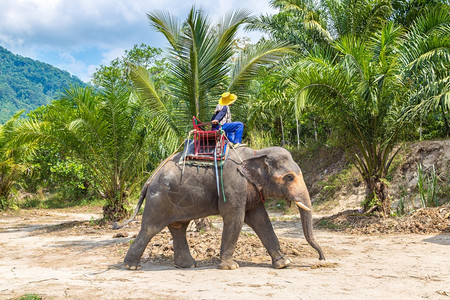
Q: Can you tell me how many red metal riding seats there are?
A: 1